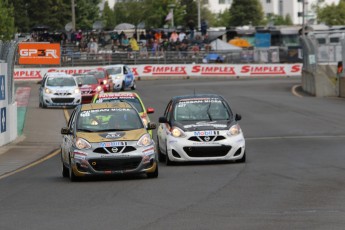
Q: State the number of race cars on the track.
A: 7